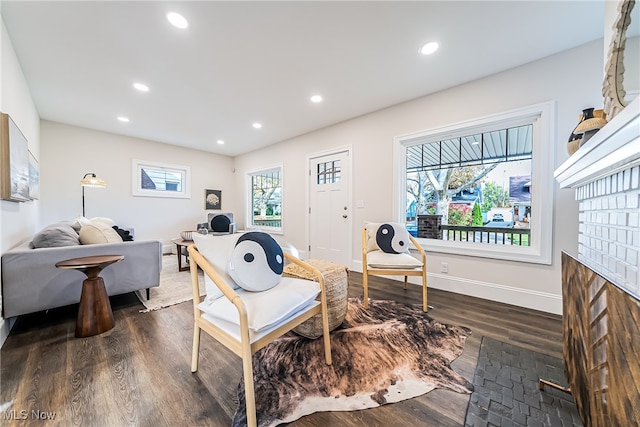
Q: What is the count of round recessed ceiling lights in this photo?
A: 7